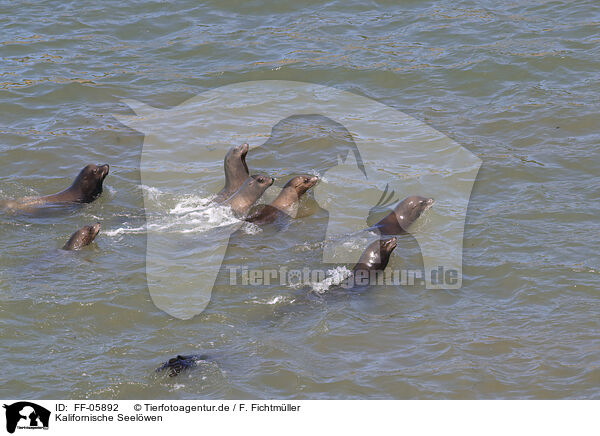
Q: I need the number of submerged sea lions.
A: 1